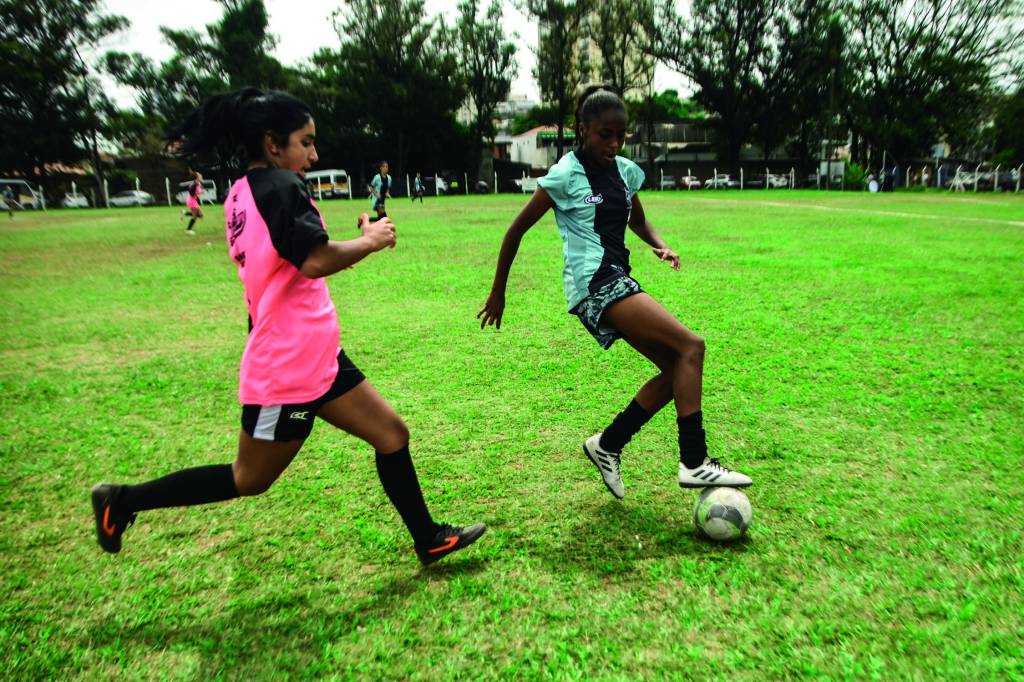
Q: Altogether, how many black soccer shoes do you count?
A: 2